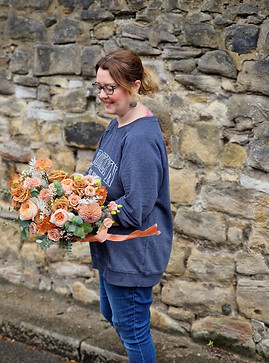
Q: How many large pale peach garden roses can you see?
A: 2